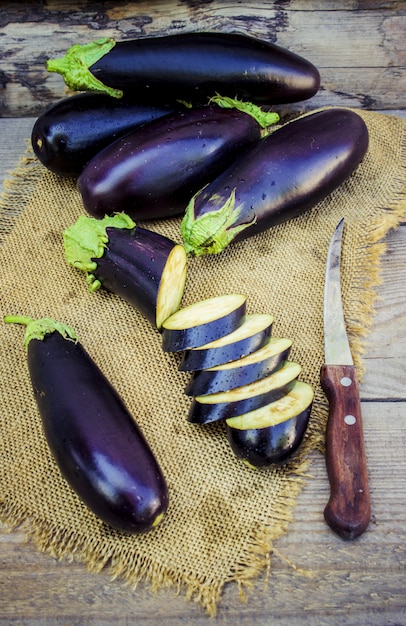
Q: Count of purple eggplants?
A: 6